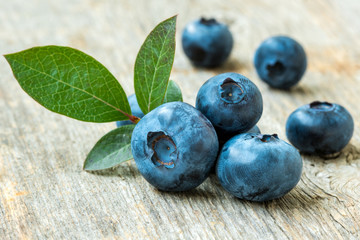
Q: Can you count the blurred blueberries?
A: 2